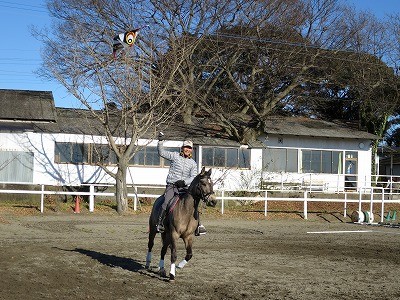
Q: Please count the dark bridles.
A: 1